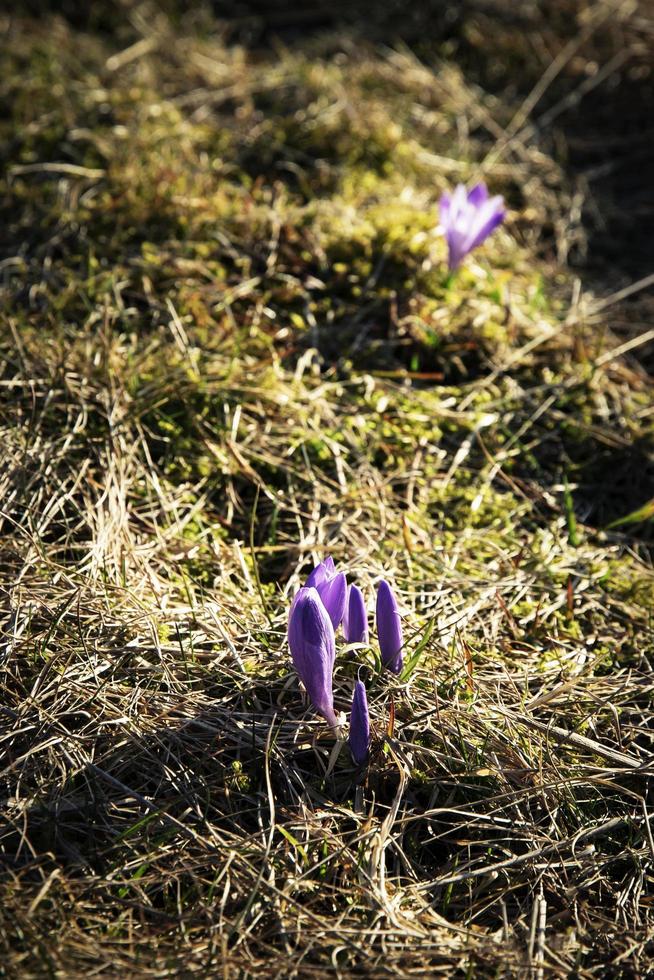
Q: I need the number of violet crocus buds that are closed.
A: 4